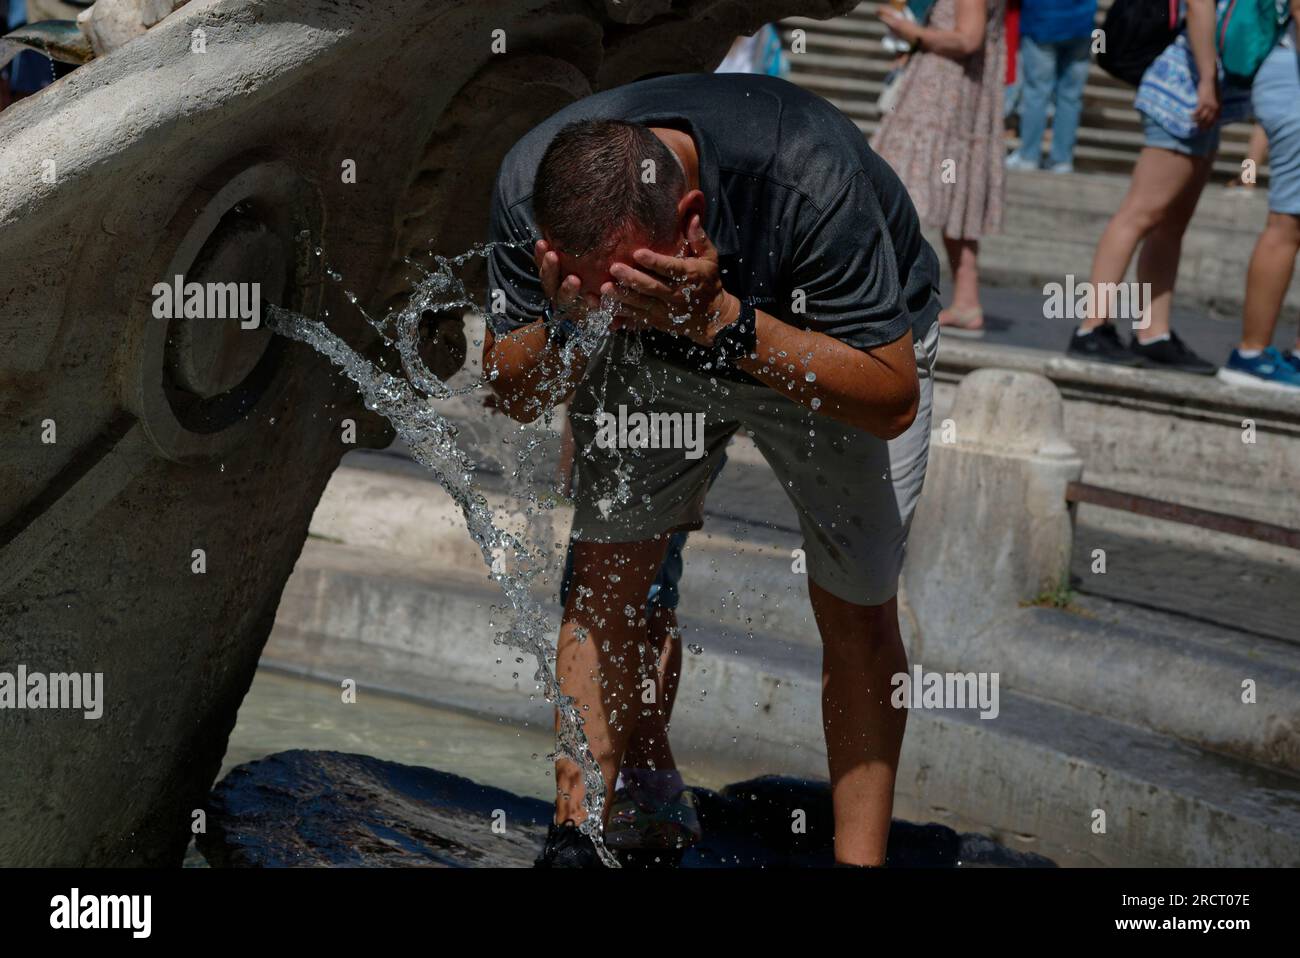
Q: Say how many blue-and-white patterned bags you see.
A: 1